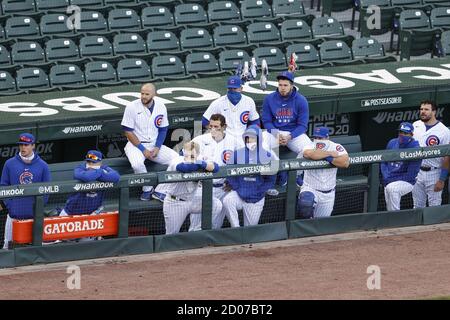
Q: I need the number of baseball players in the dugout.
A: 11